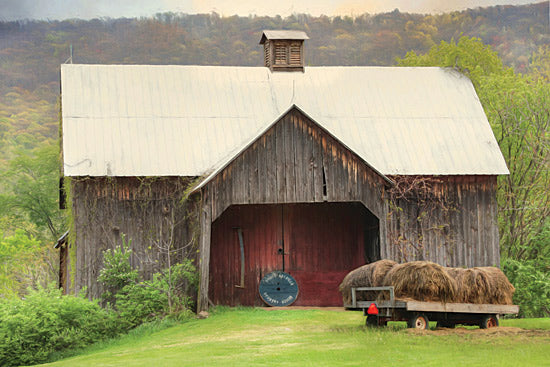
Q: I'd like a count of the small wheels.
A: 2